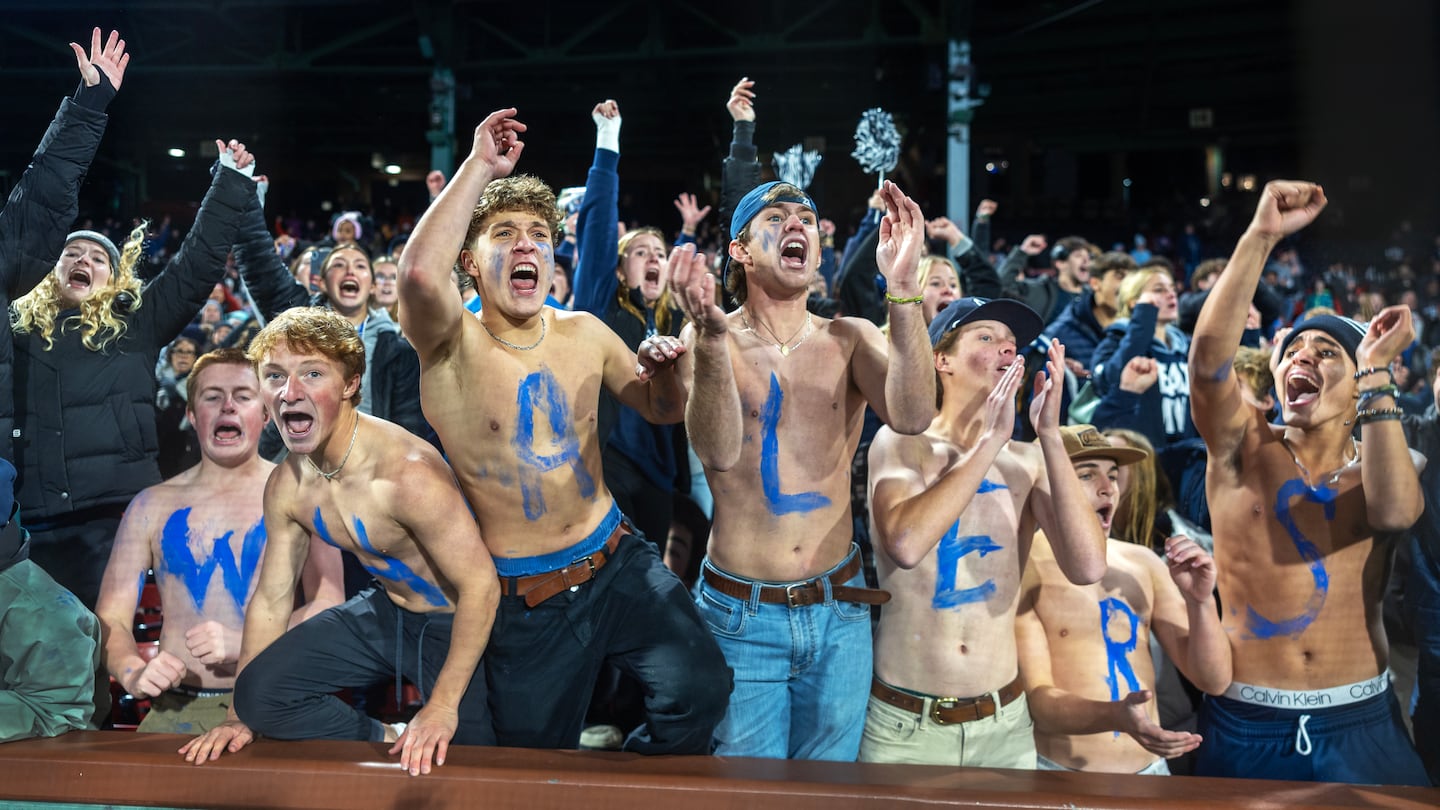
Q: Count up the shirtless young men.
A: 7